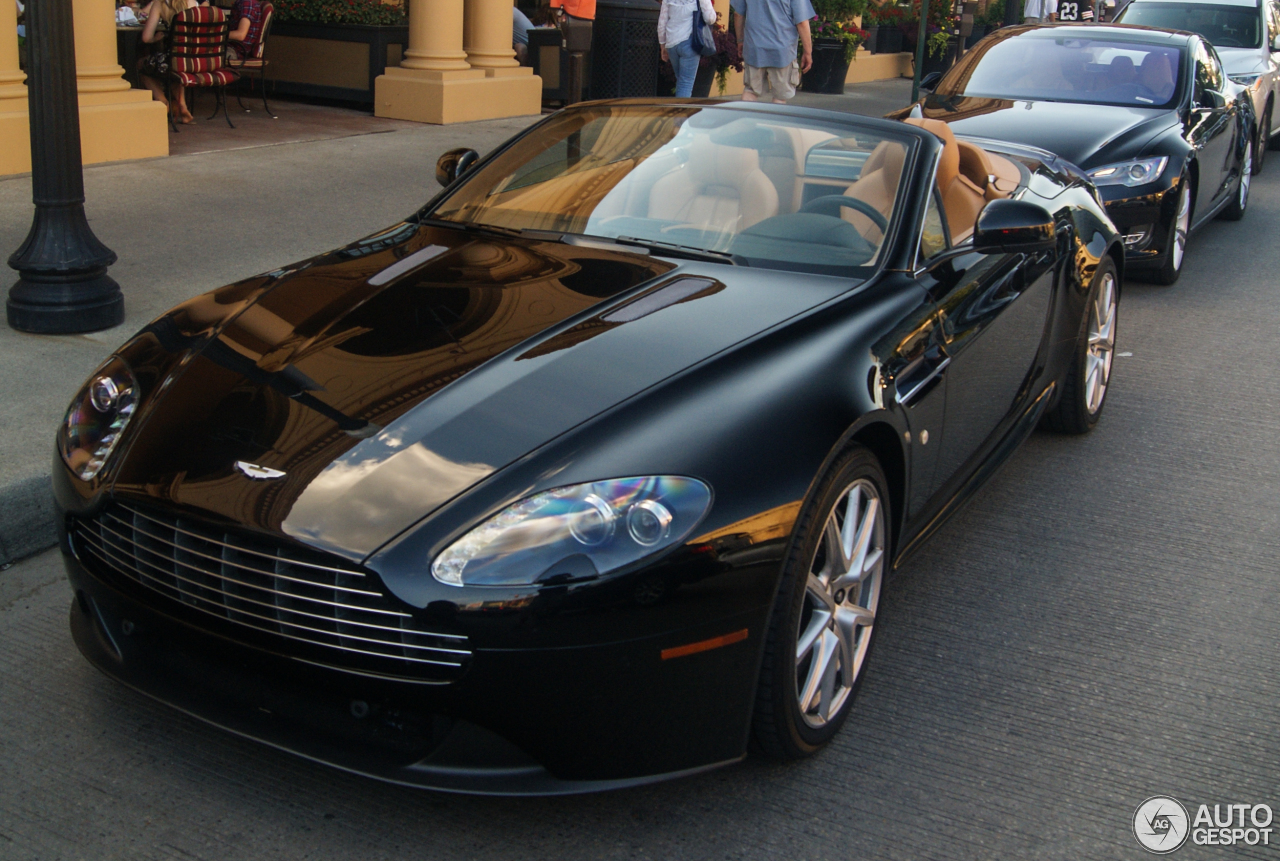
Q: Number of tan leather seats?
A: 2